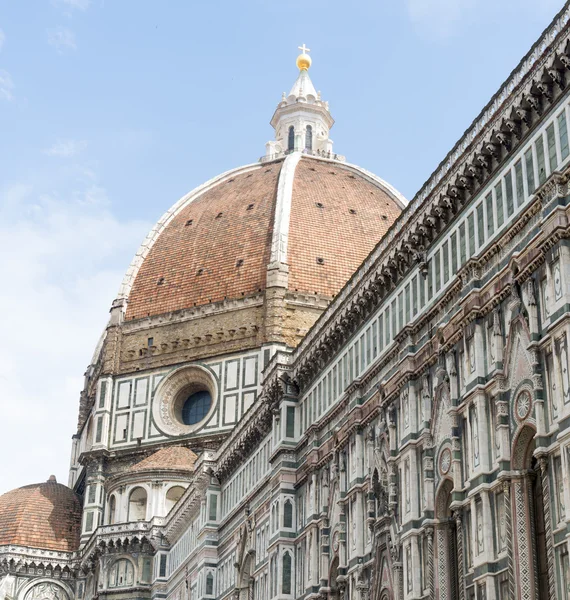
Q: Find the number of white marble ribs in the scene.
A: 3